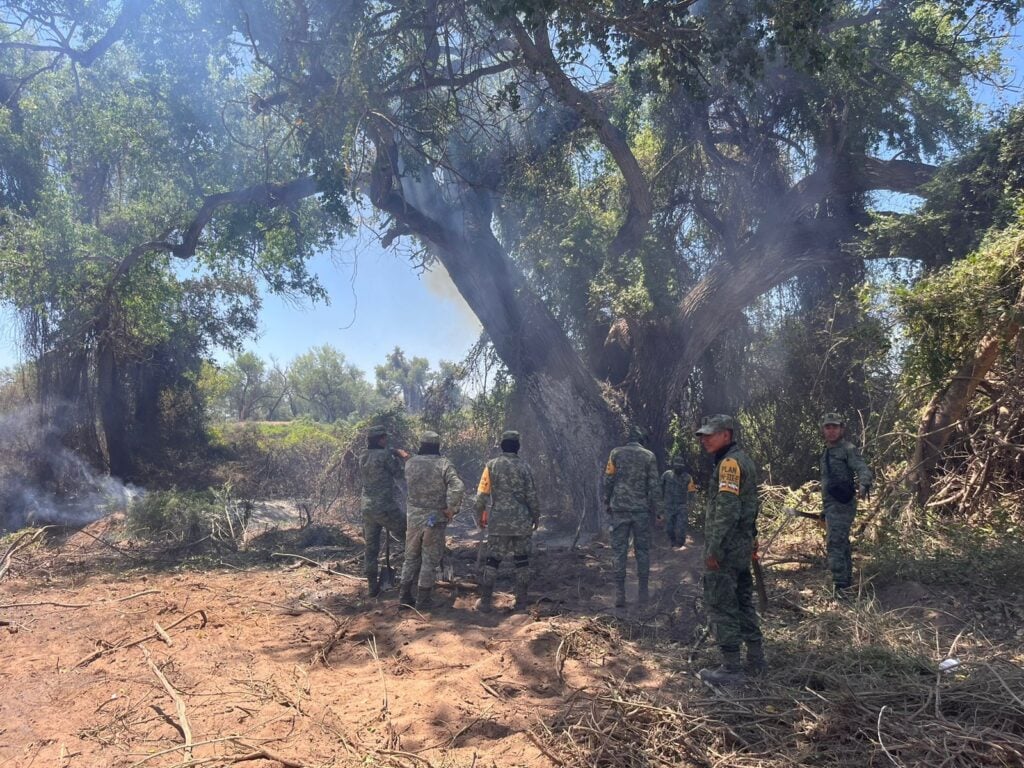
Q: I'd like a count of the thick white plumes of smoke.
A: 1